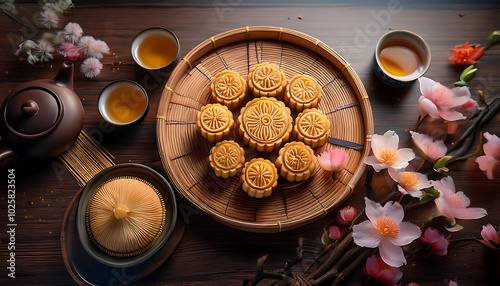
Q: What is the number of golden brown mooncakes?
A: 9